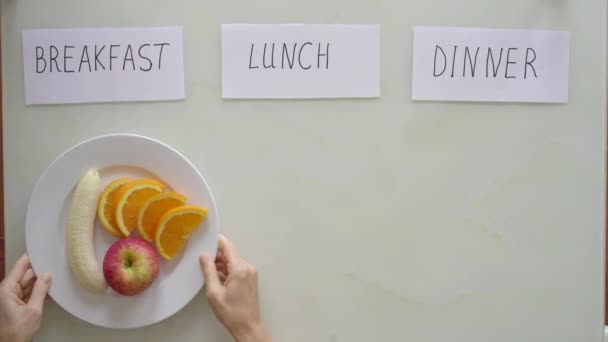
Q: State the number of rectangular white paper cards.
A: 3